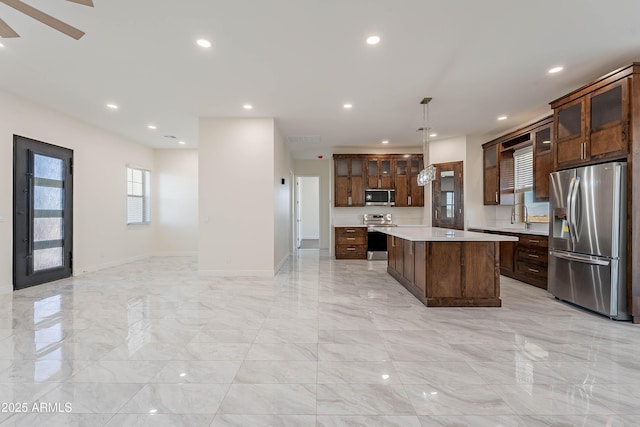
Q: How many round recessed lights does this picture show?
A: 11